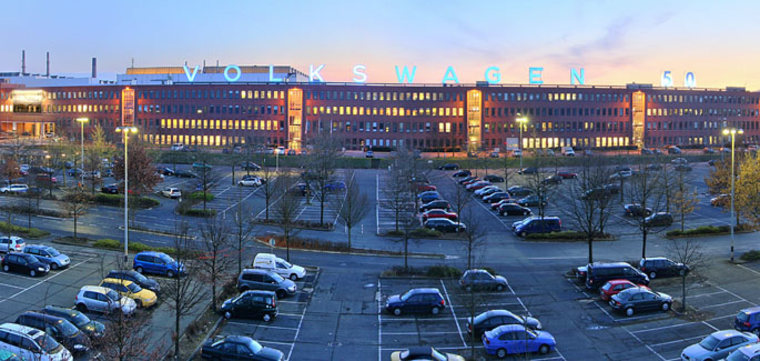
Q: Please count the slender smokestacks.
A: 3